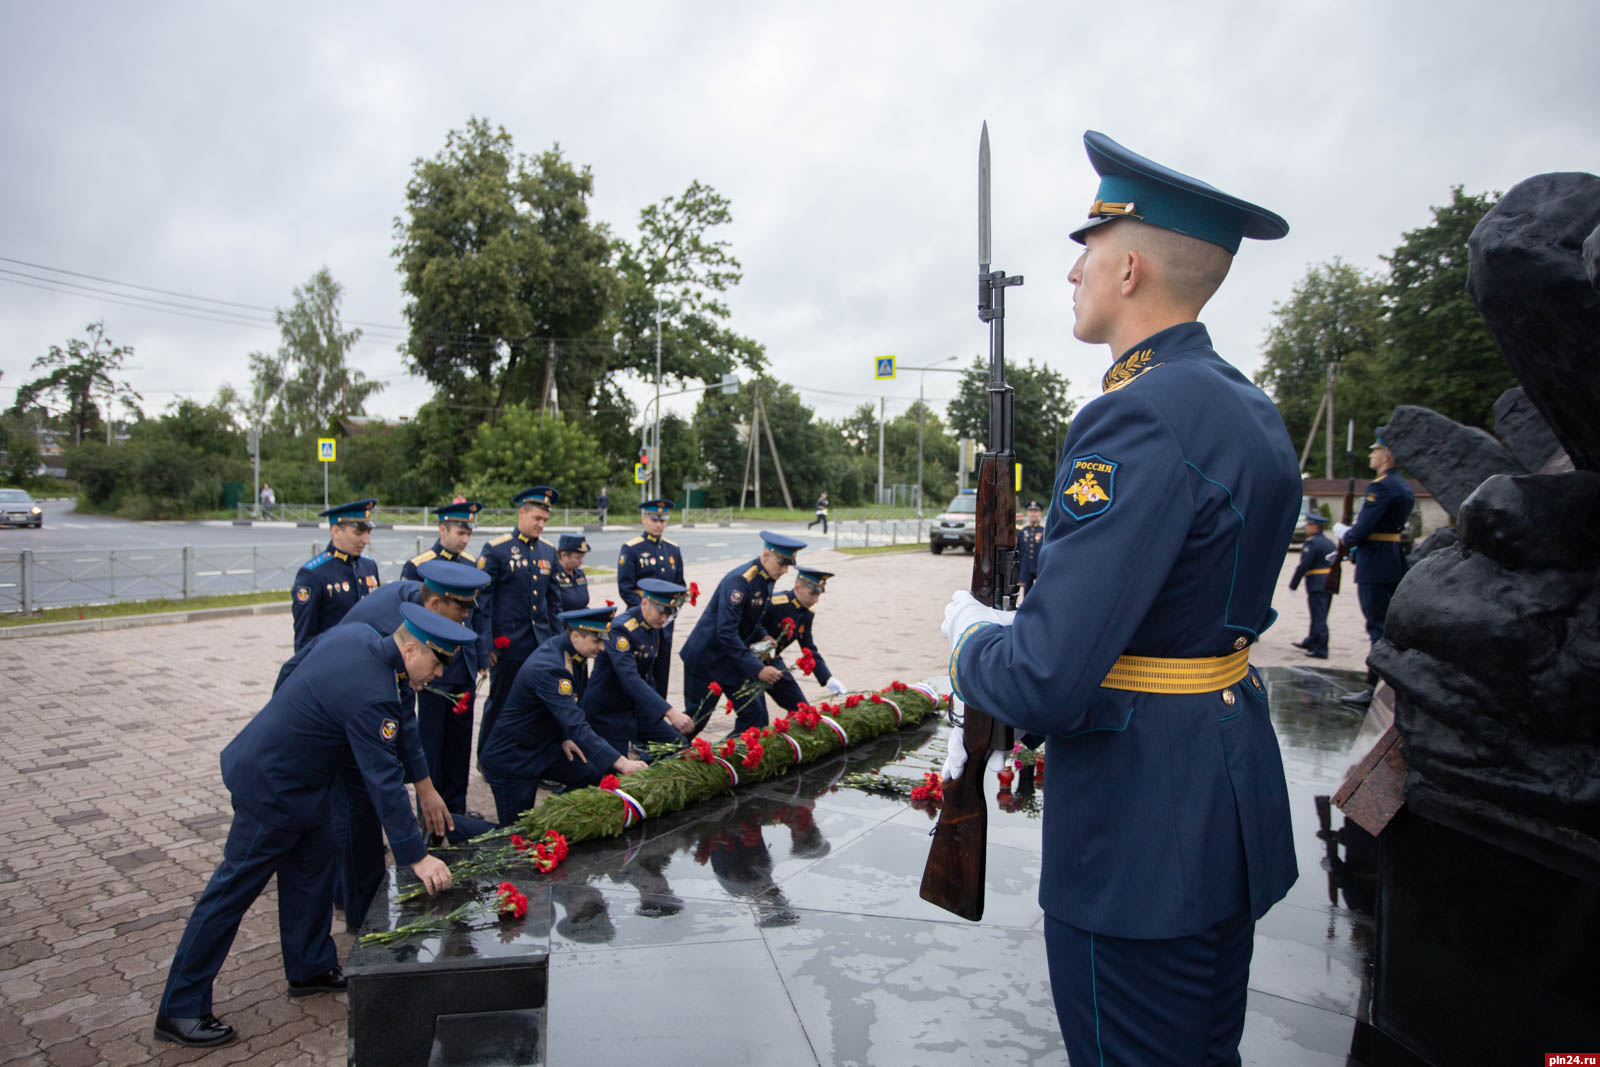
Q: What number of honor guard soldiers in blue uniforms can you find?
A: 2